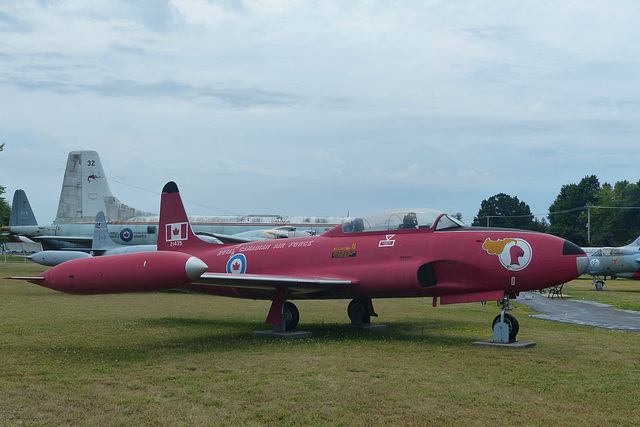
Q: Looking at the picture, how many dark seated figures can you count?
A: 2